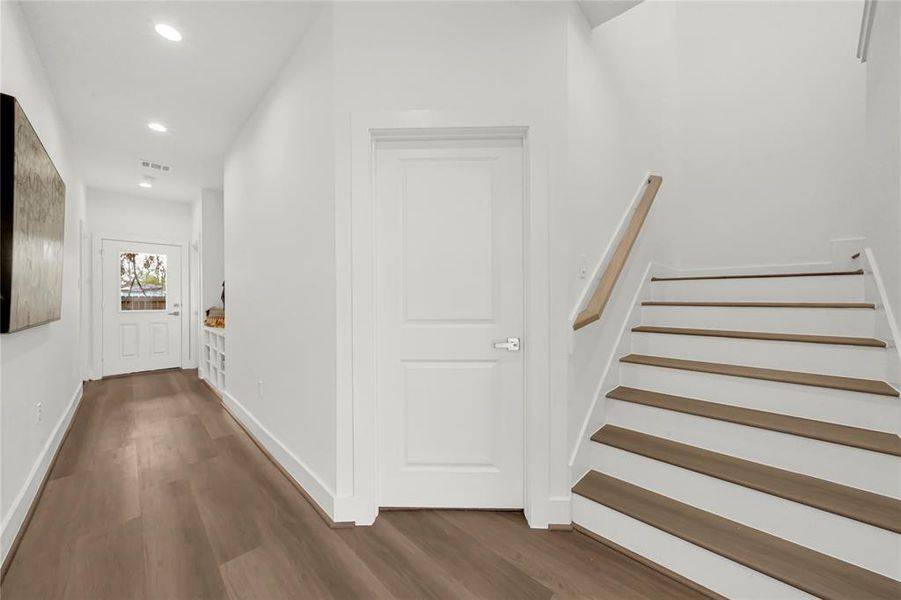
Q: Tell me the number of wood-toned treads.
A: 7